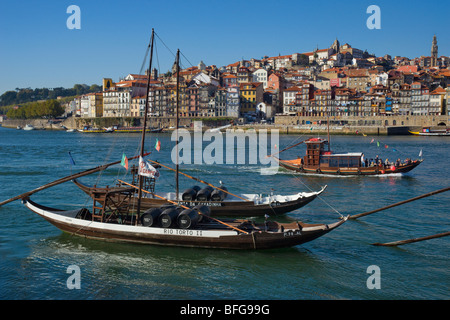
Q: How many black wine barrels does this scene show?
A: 12